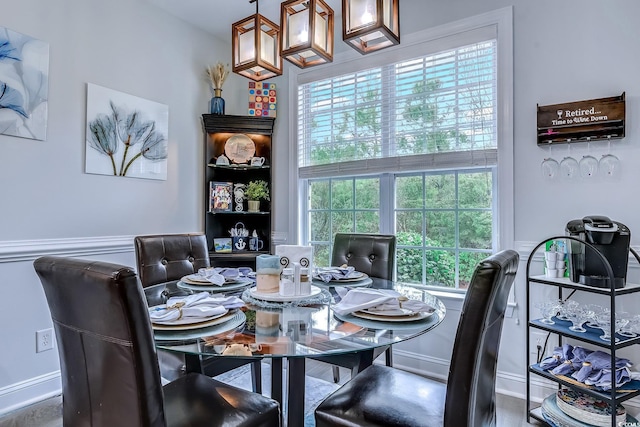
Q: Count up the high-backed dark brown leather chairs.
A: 4